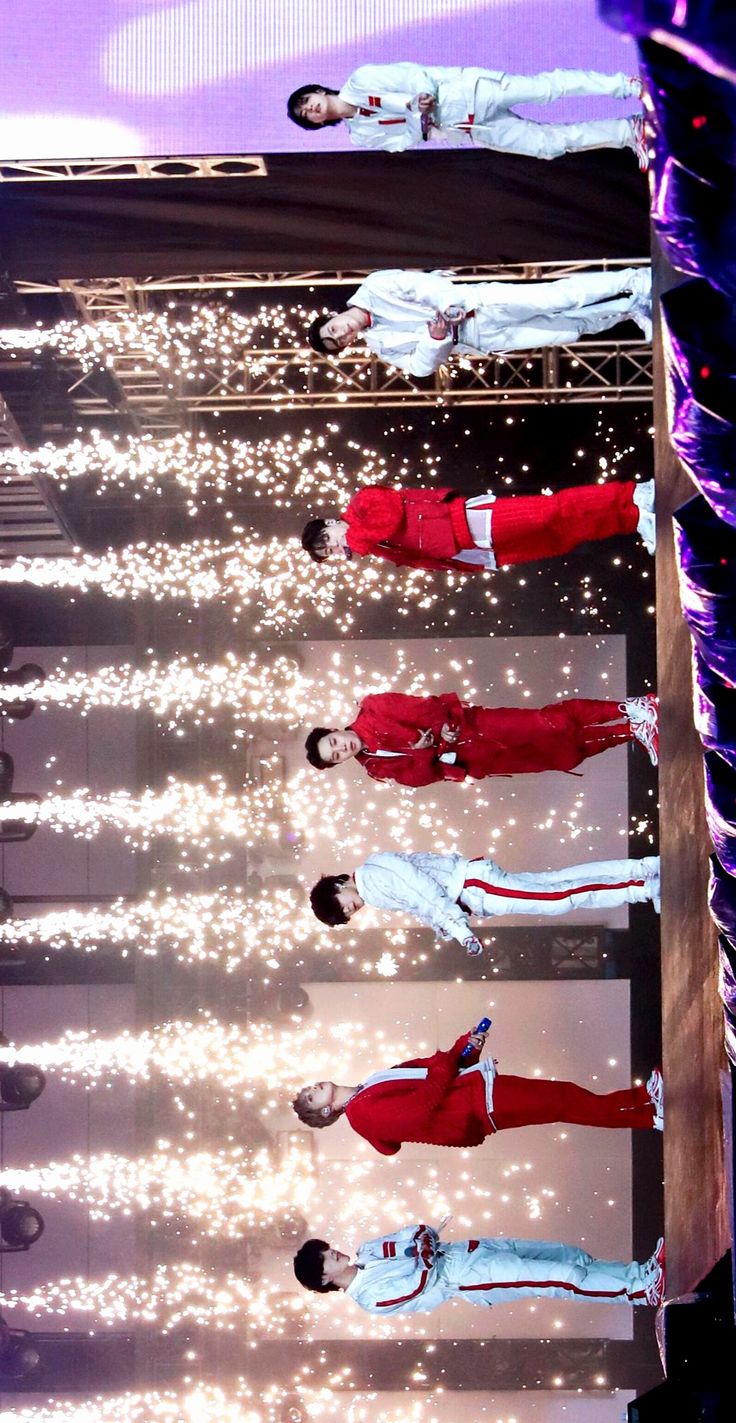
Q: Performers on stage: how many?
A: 7